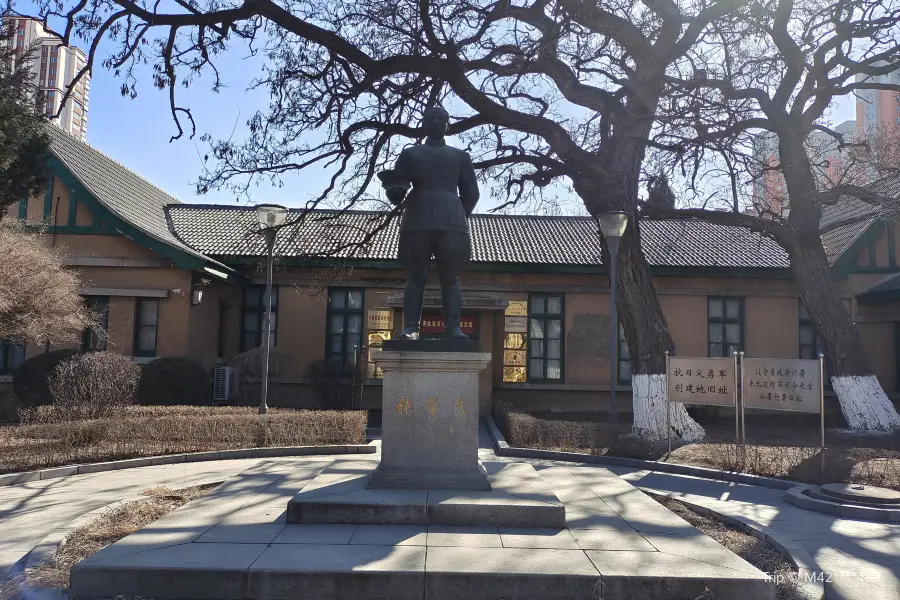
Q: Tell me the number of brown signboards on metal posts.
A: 2